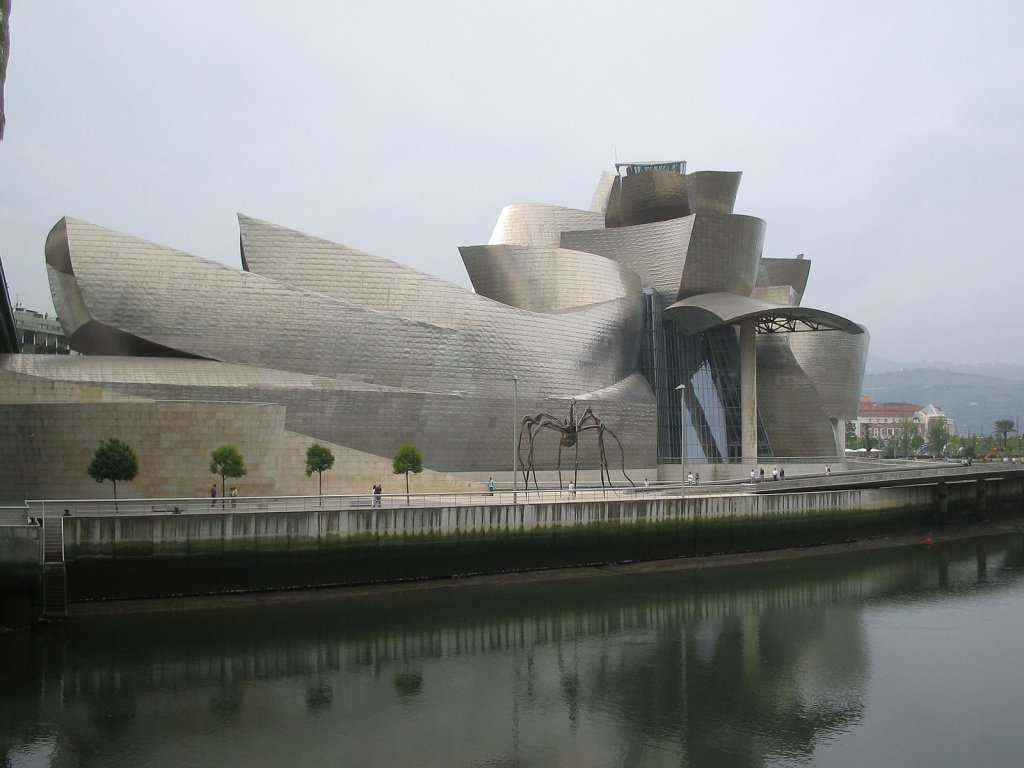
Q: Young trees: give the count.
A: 4